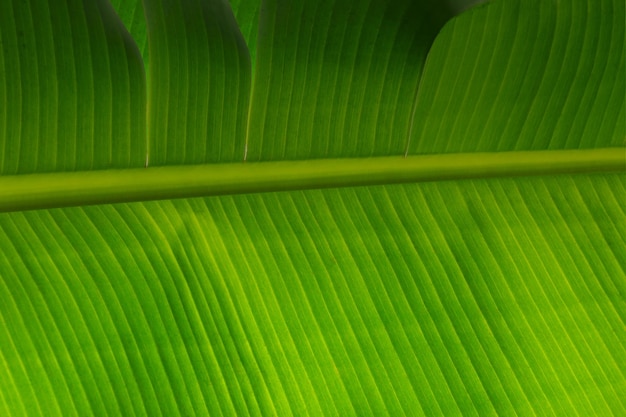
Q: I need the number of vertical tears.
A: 3